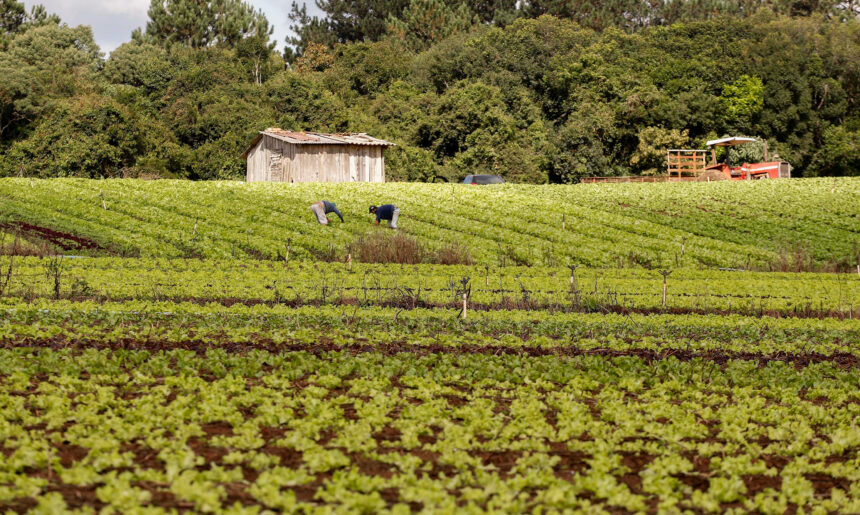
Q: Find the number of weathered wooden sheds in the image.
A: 1